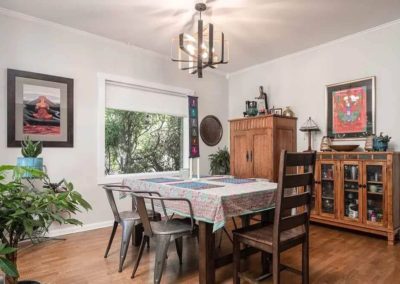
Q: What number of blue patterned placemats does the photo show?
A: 4